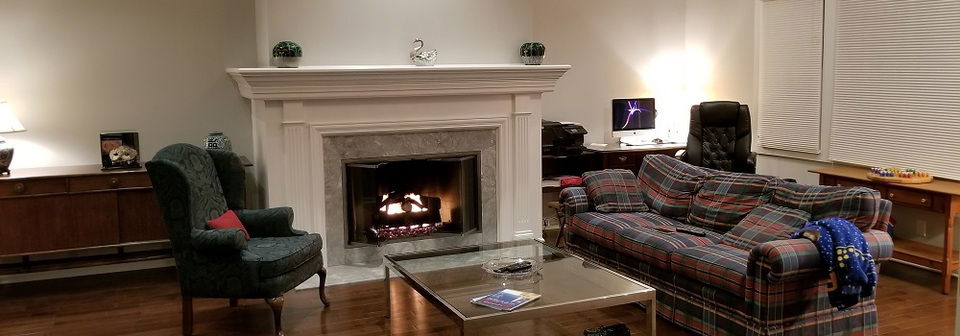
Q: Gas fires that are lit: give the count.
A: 1